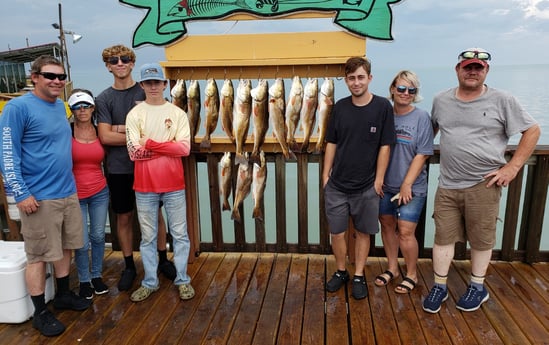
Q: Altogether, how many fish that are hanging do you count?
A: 13